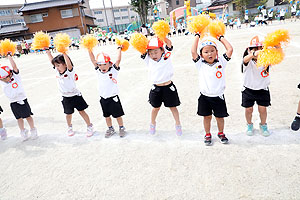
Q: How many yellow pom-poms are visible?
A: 11